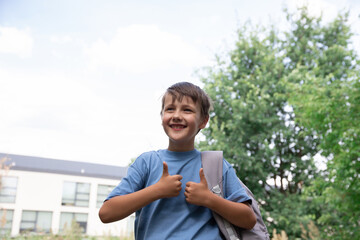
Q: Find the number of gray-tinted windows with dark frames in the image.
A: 6